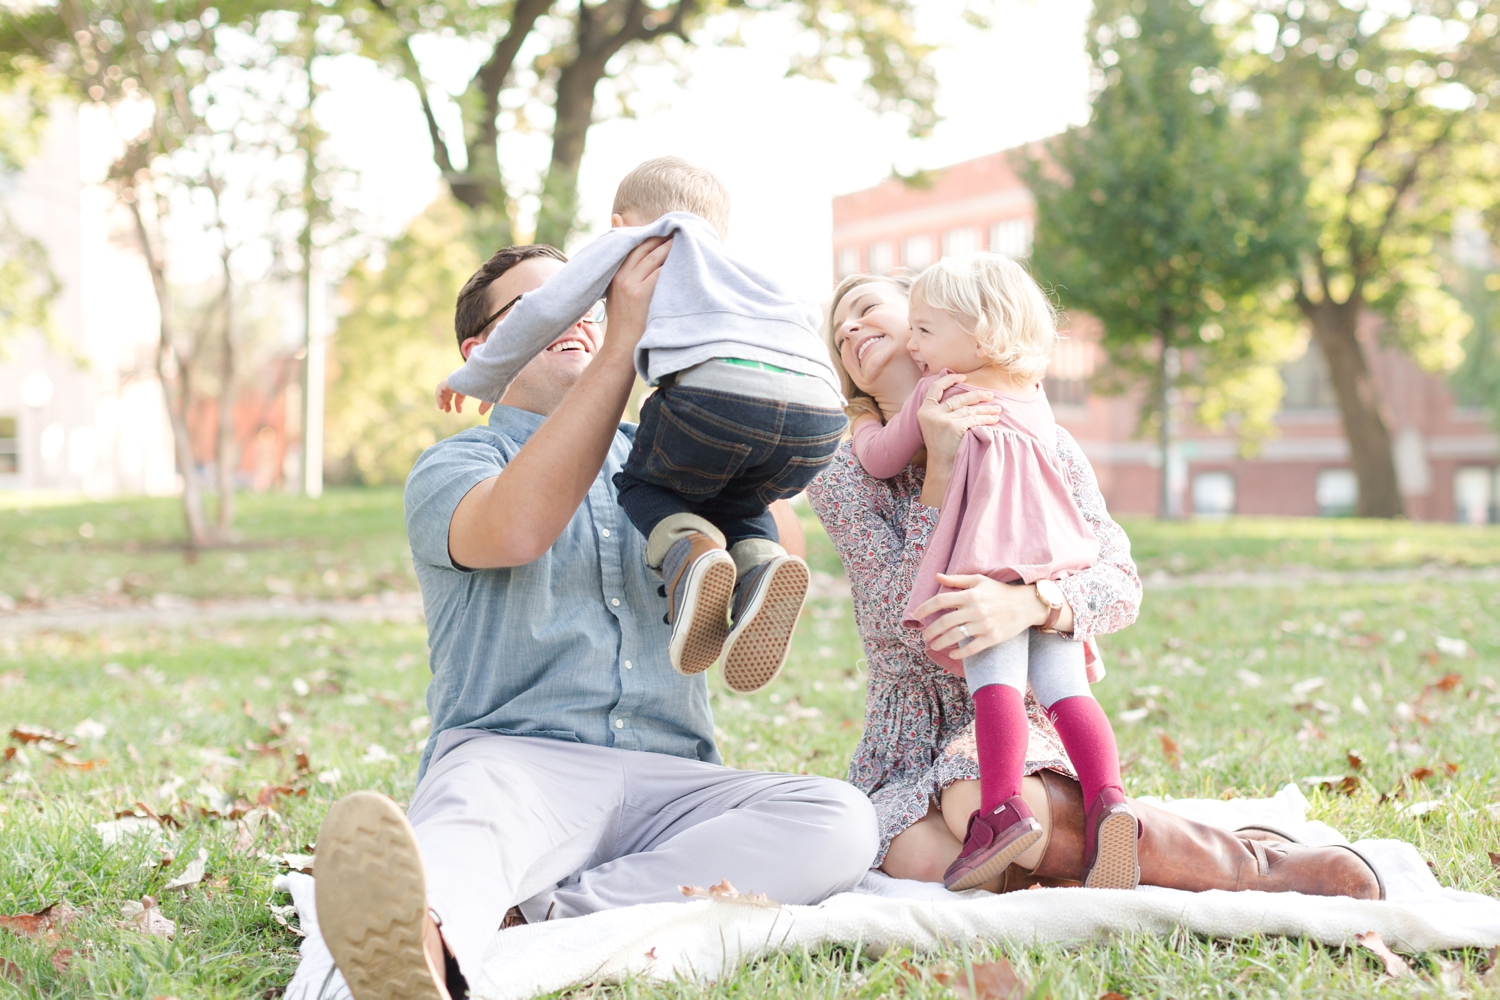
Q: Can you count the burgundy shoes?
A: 2